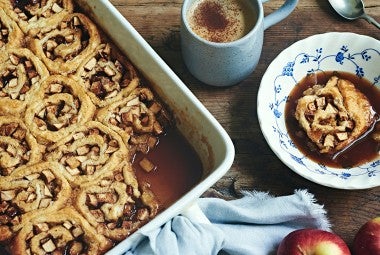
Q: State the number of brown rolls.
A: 13